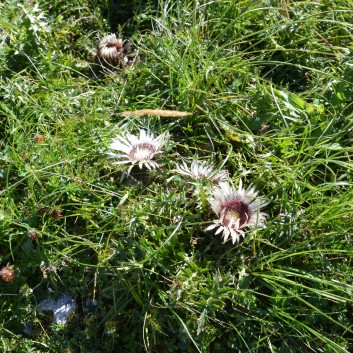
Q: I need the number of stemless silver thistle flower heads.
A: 4